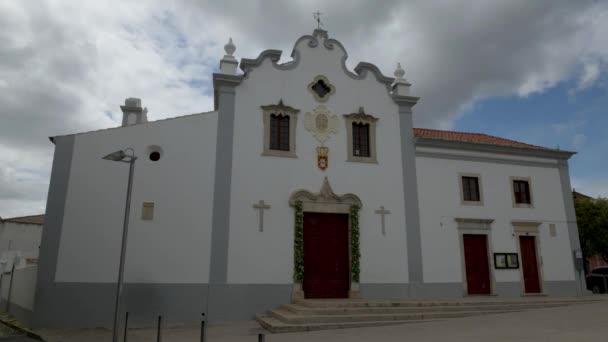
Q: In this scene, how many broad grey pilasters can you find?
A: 4